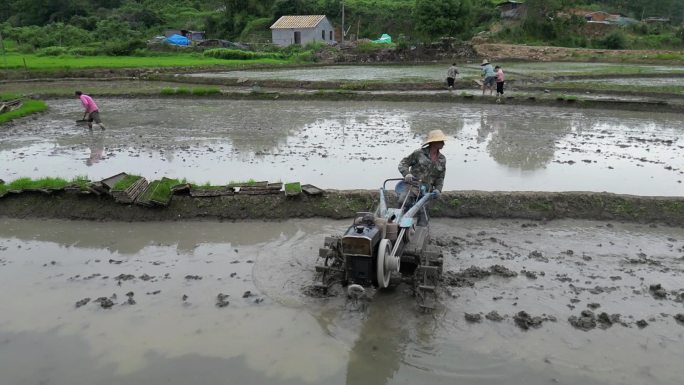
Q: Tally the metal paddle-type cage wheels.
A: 2